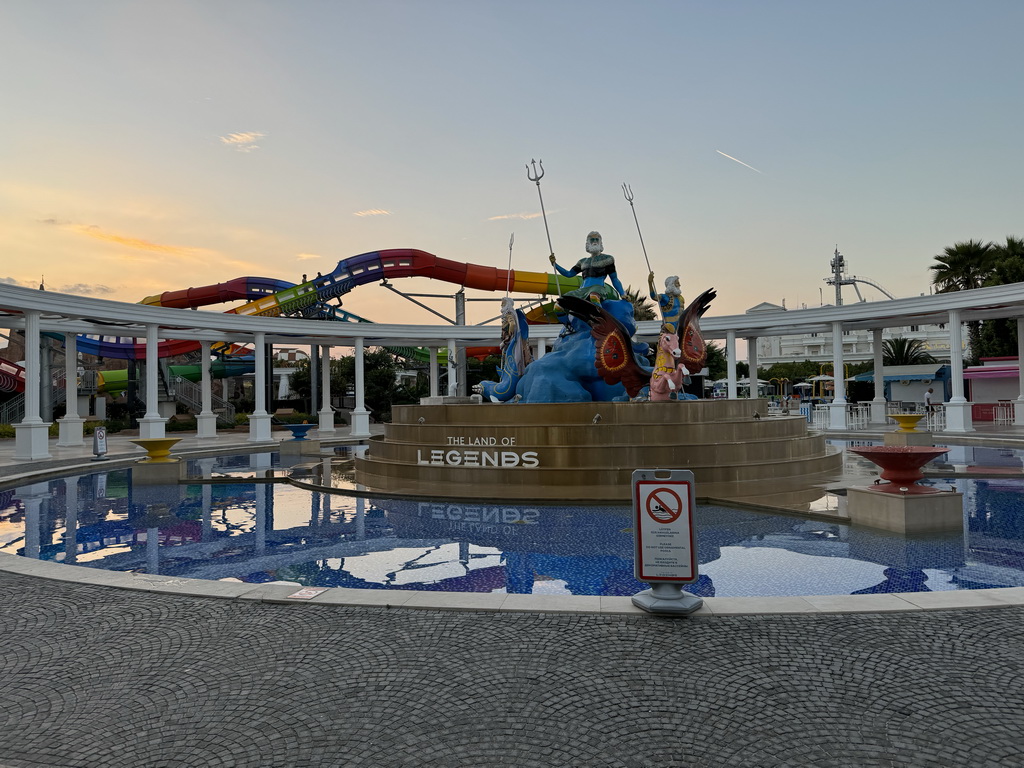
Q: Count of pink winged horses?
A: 1